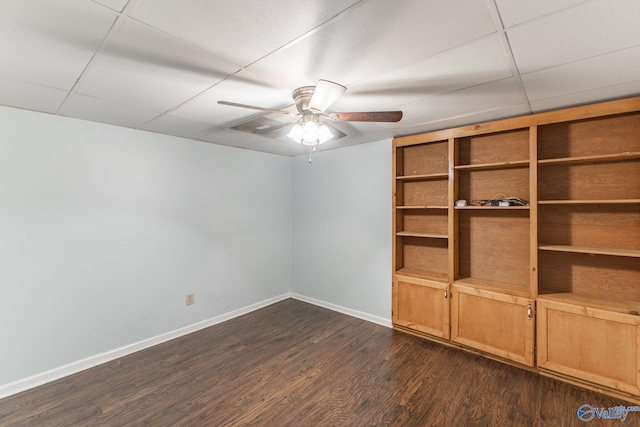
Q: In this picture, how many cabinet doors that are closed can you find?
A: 3